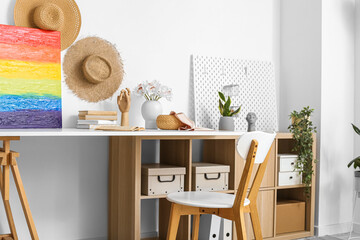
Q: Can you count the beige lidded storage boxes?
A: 2